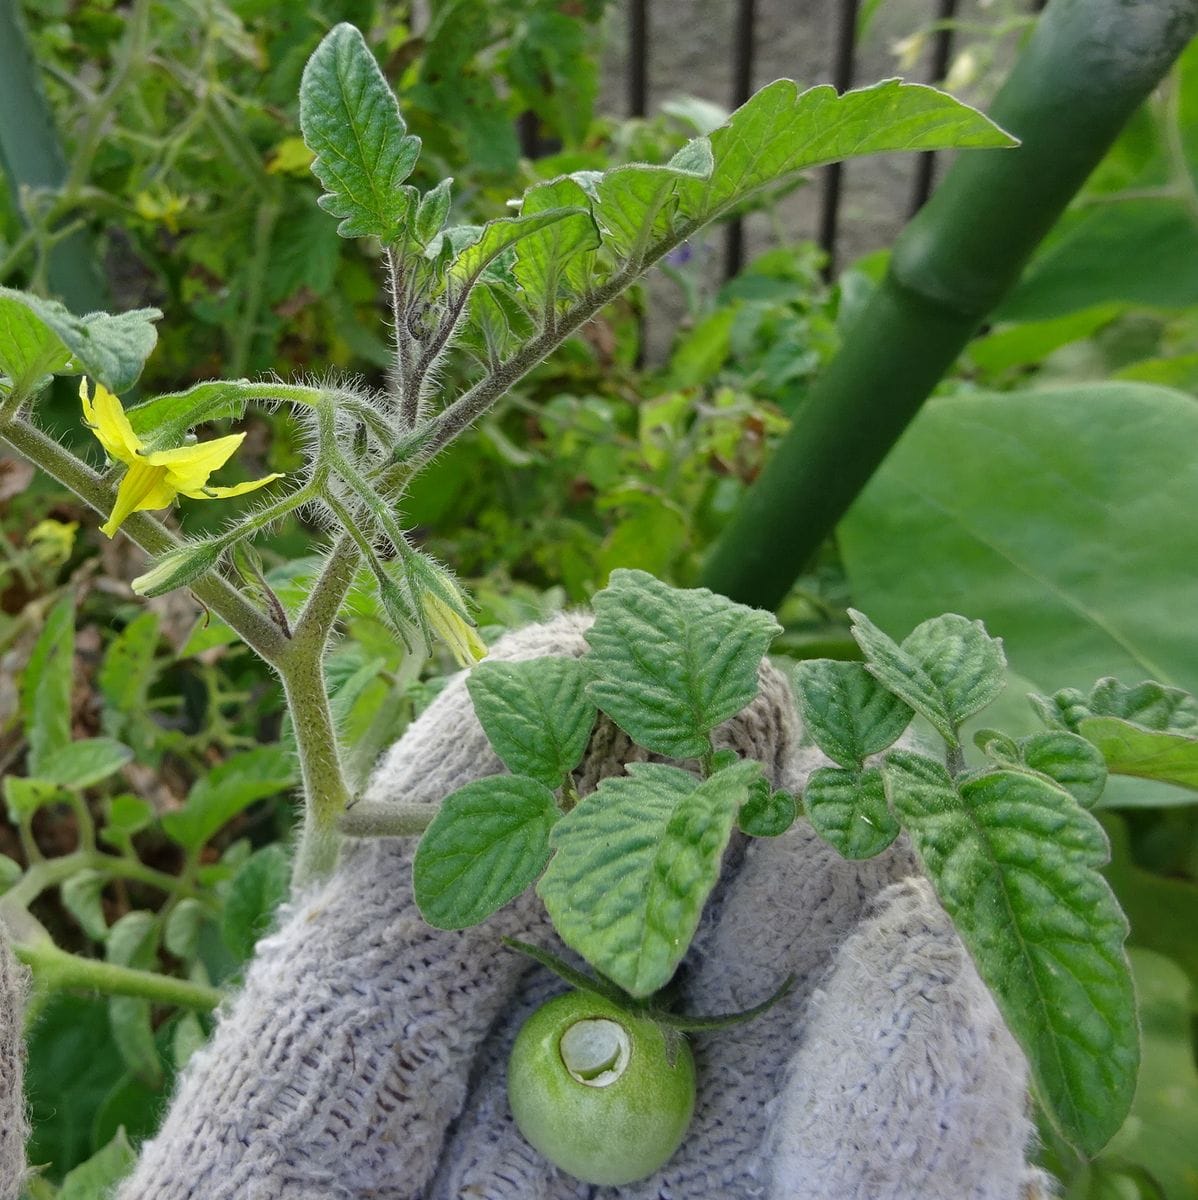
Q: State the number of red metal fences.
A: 0